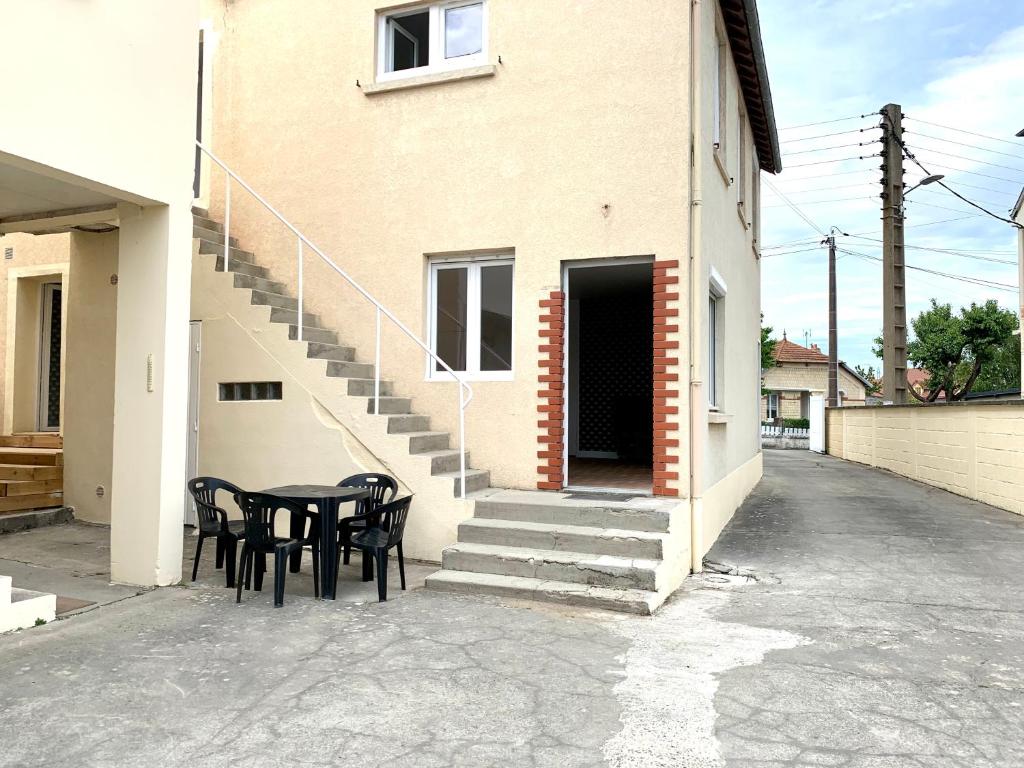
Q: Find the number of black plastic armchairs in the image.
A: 4